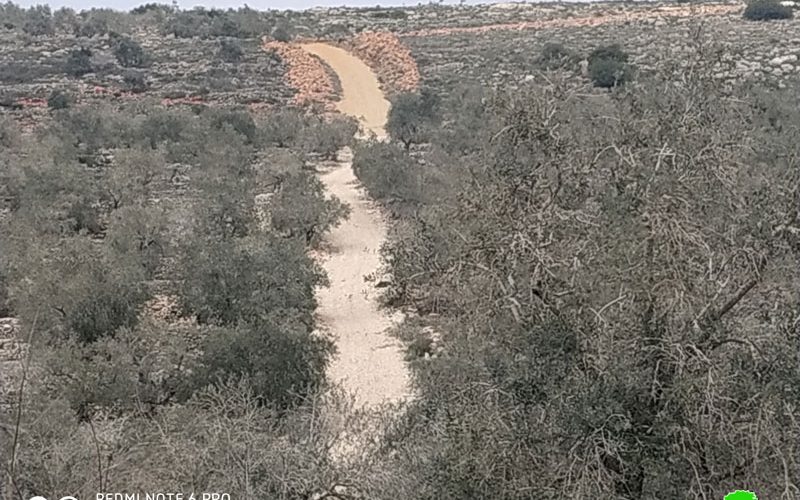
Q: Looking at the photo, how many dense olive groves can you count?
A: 2